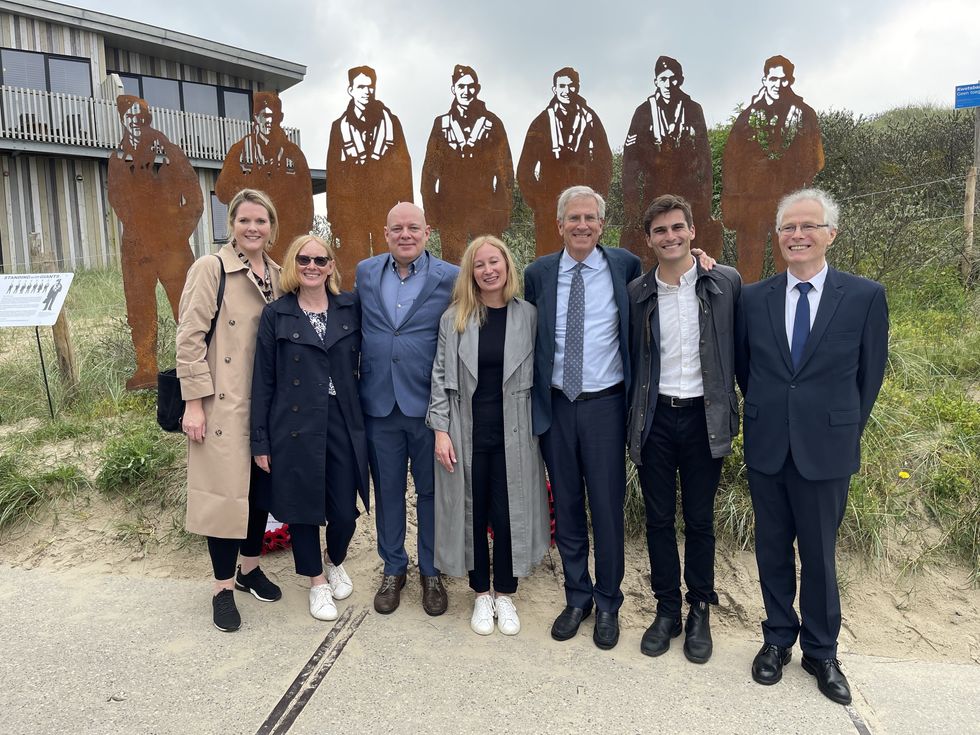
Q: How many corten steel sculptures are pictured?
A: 7